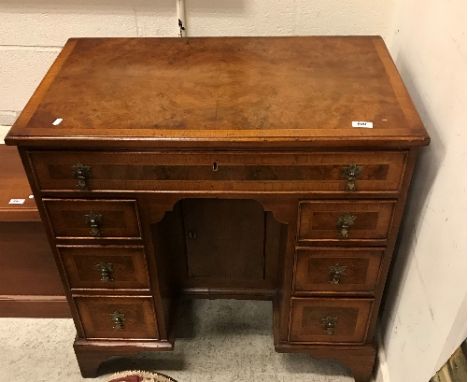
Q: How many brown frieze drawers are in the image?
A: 1